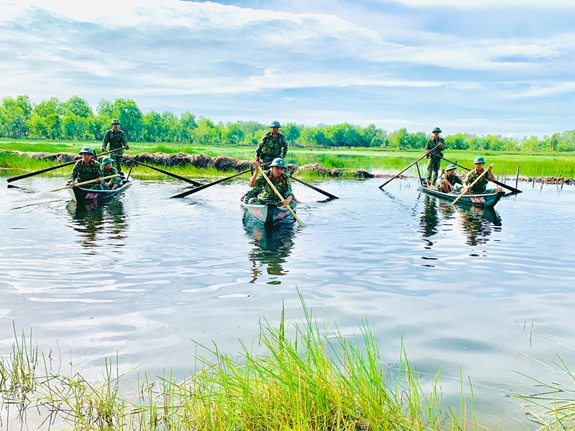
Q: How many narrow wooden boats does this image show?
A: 3